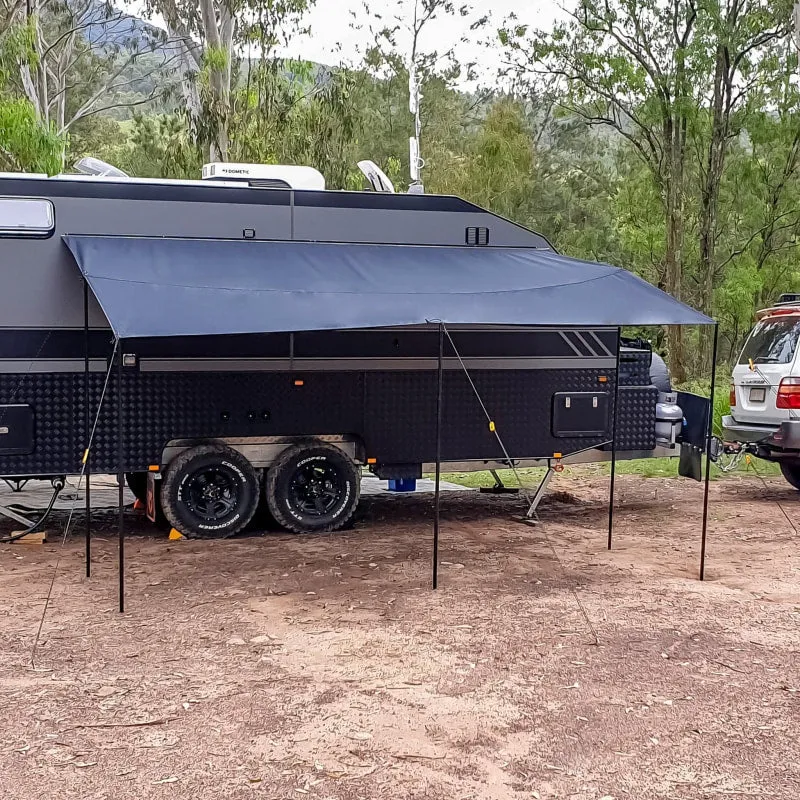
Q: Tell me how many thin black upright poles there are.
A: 5